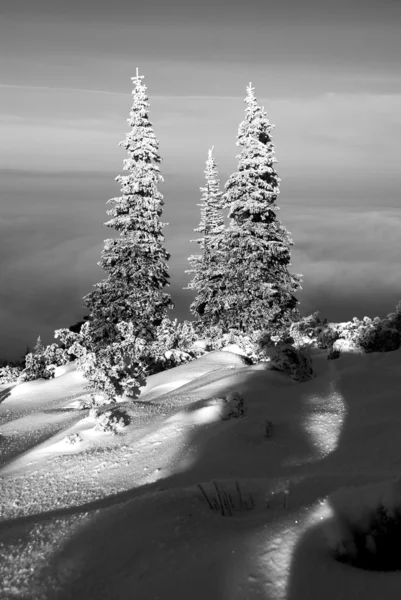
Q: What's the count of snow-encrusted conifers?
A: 3